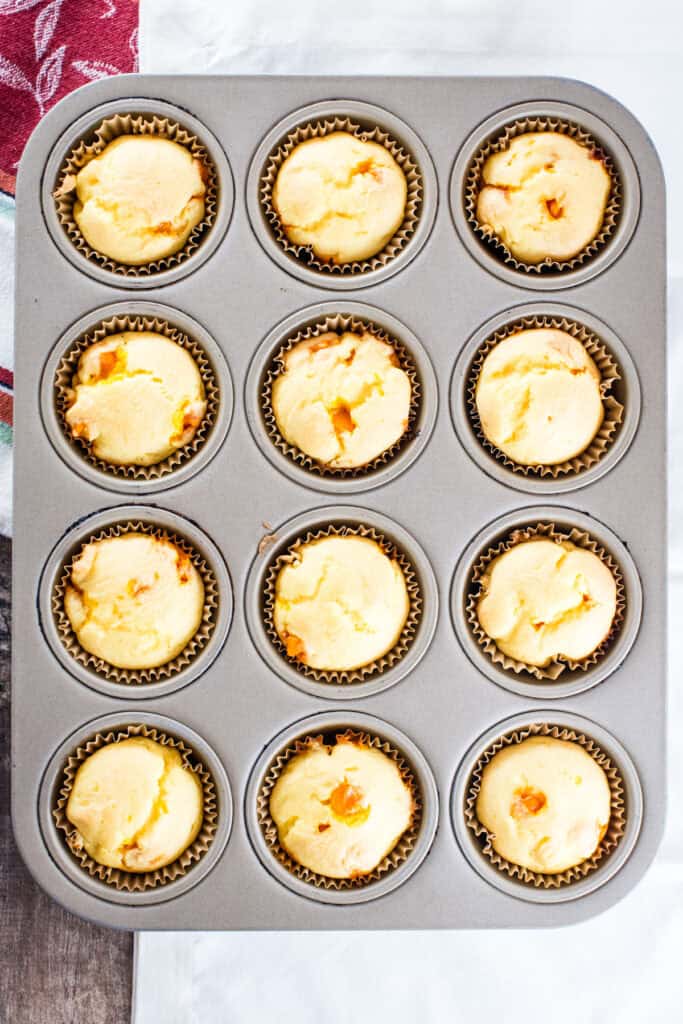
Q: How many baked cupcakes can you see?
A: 12